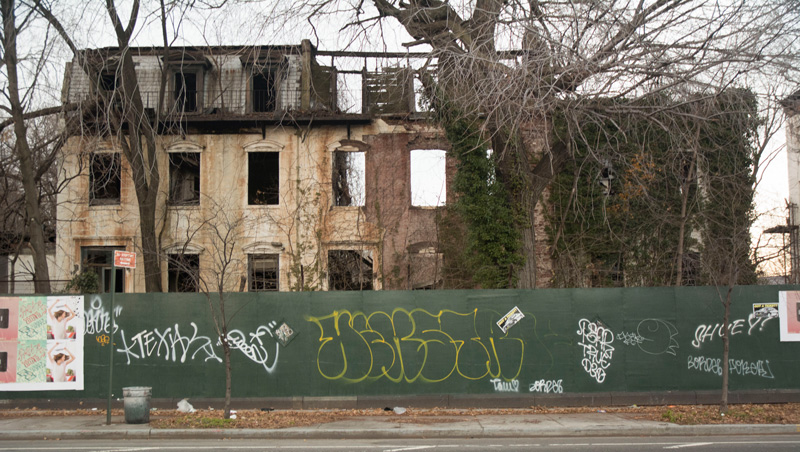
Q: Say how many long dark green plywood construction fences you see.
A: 1